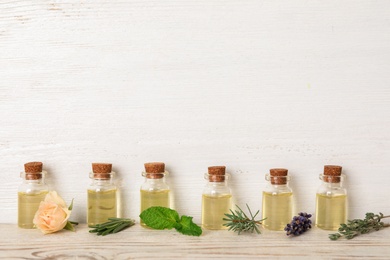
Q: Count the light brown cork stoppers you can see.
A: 6